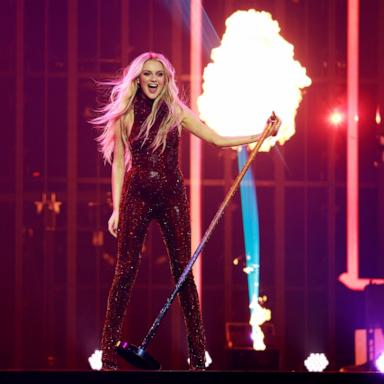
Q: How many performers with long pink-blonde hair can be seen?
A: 1